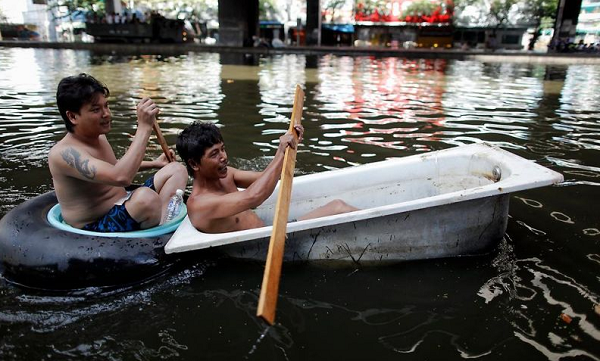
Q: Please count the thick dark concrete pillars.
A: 3